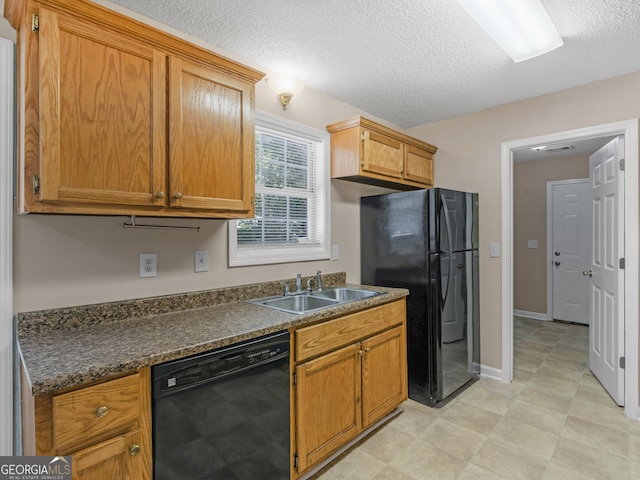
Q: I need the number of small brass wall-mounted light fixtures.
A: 1